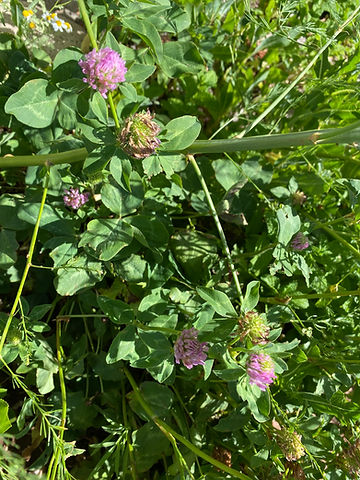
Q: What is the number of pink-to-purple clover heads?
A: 5